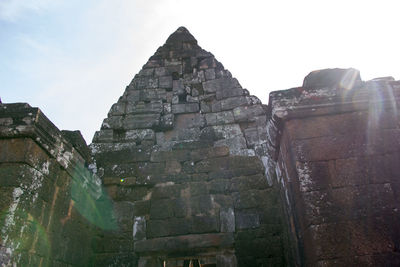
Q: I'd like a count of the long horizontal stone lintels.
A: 1